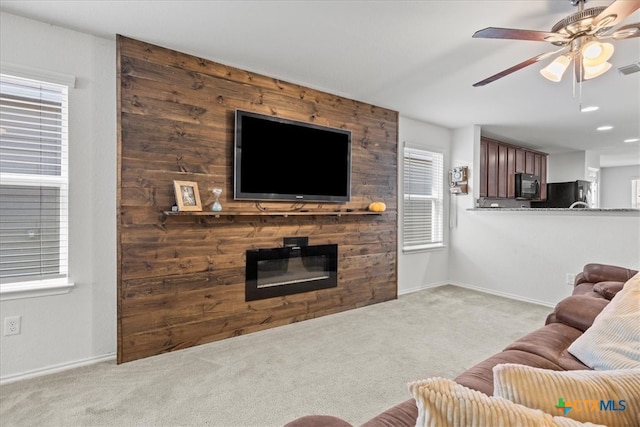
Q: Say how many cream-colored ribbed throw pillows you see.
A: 3